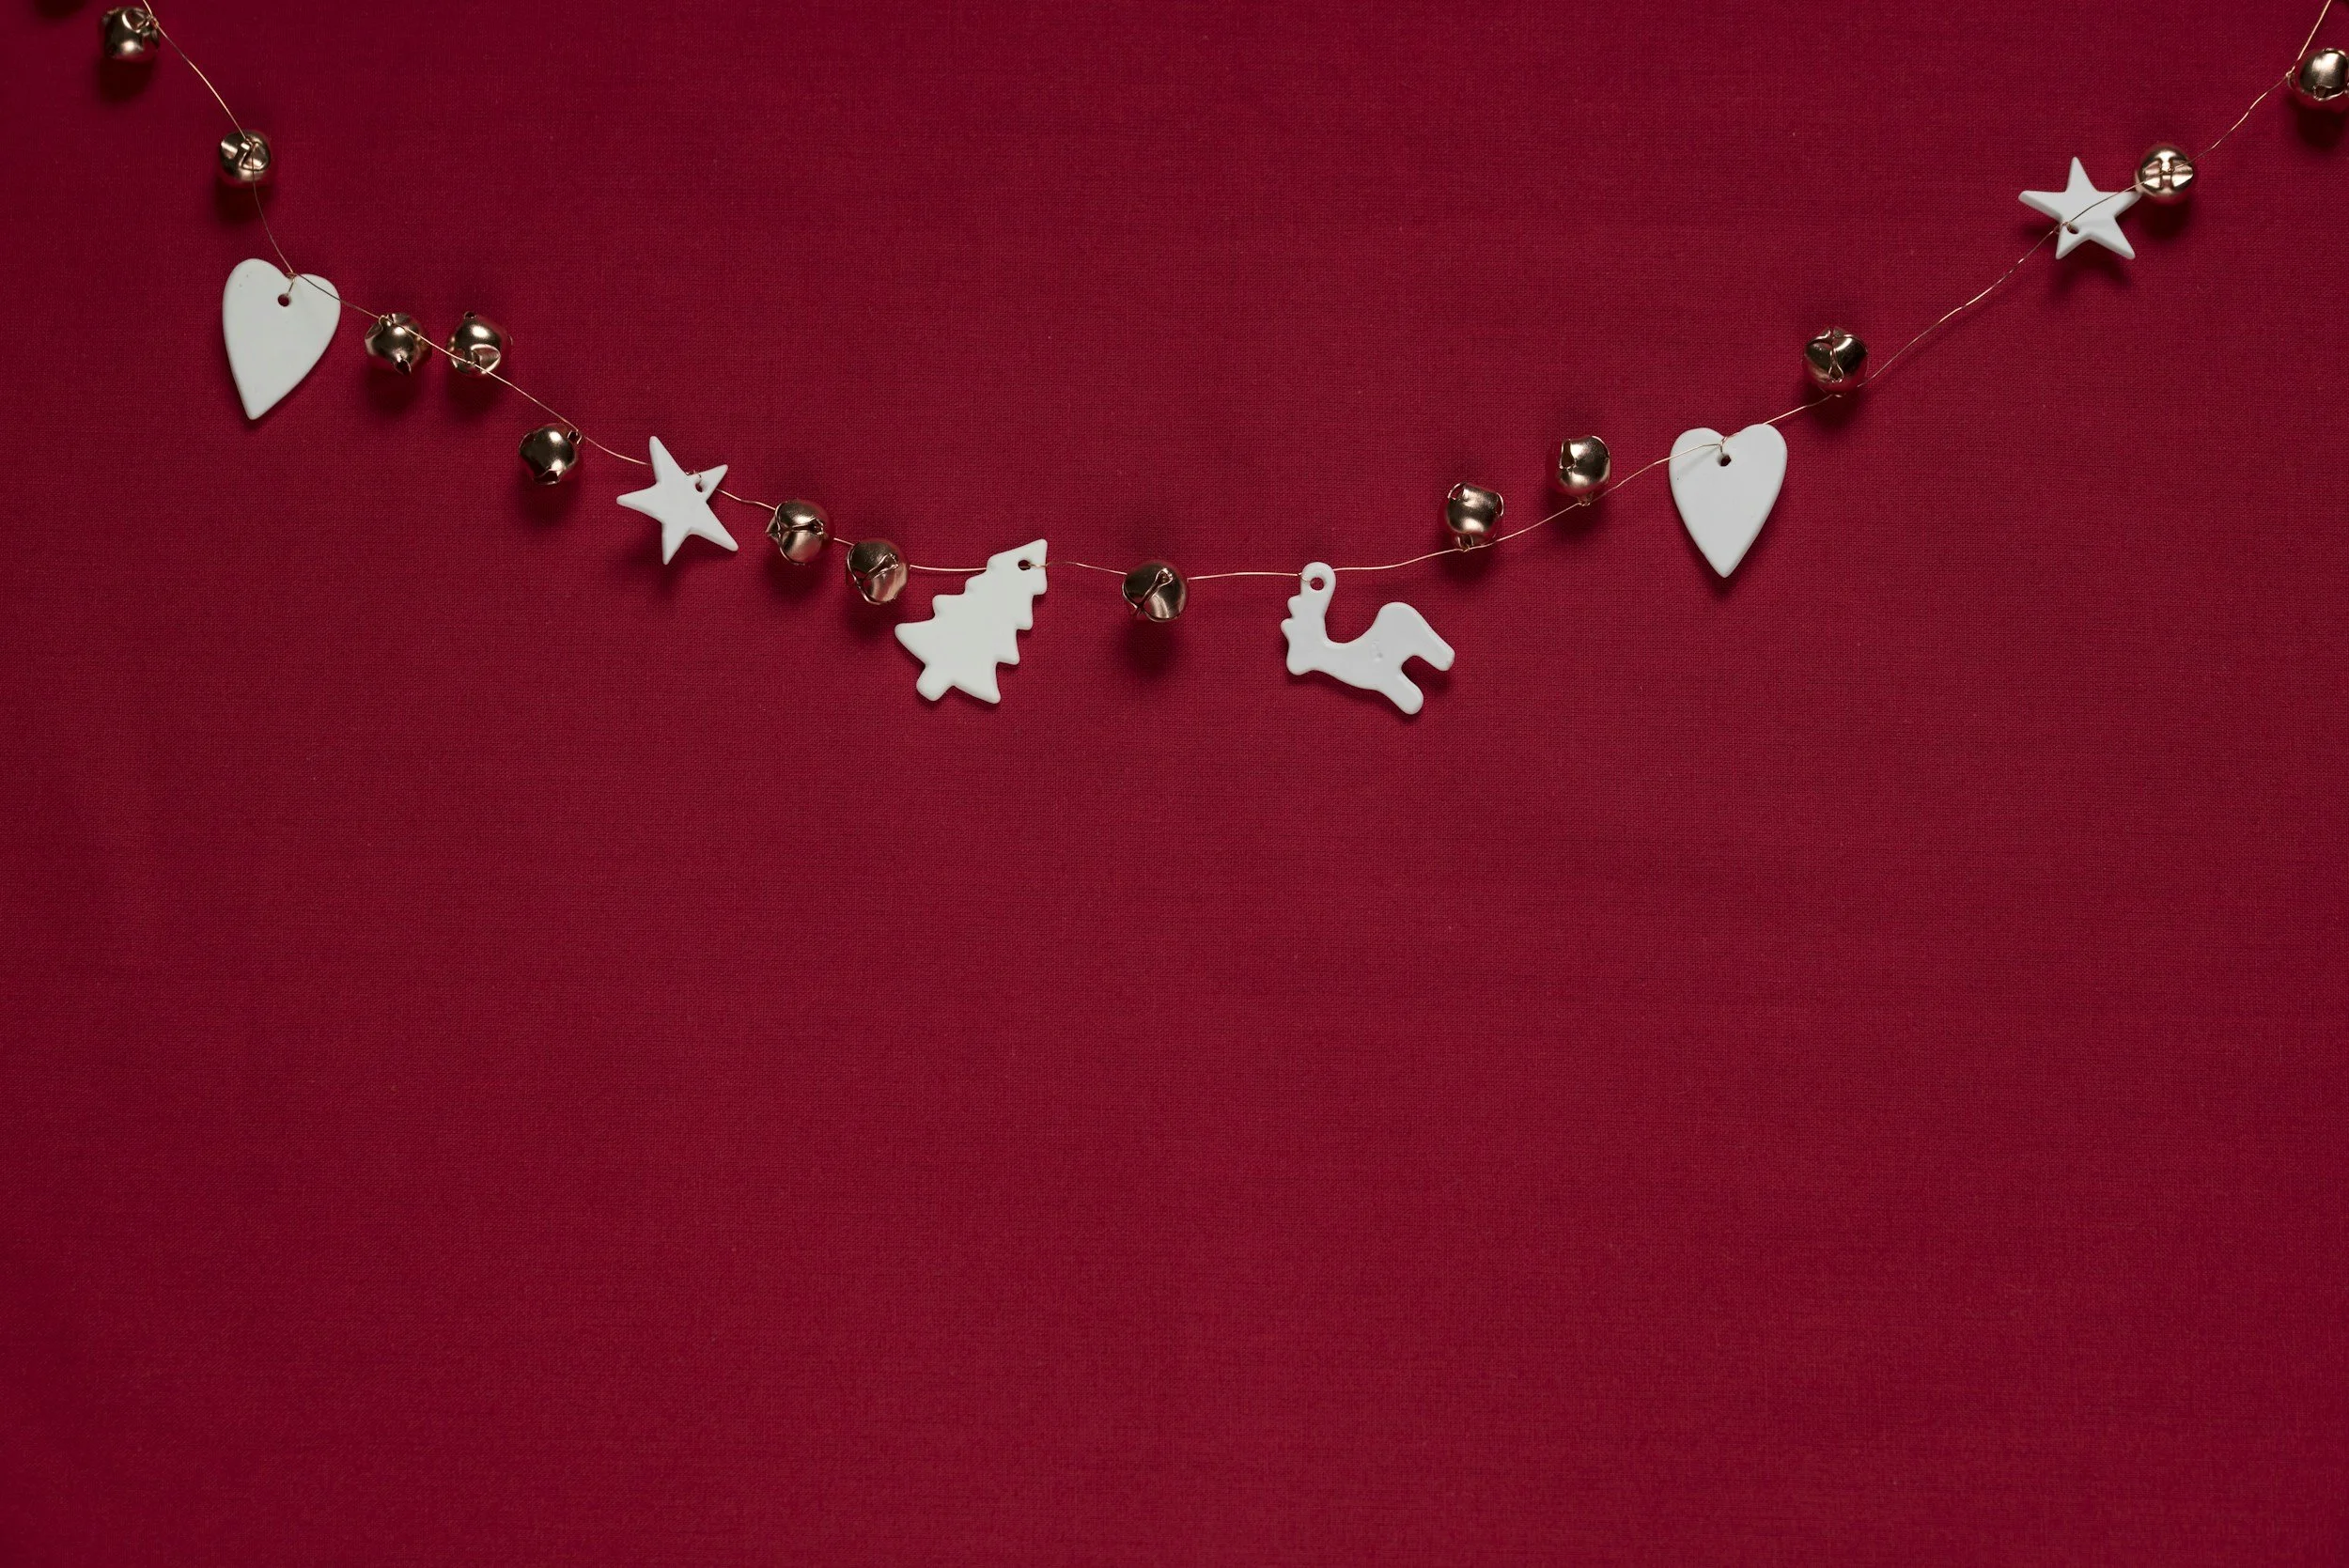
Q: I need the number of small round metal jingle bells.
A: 13